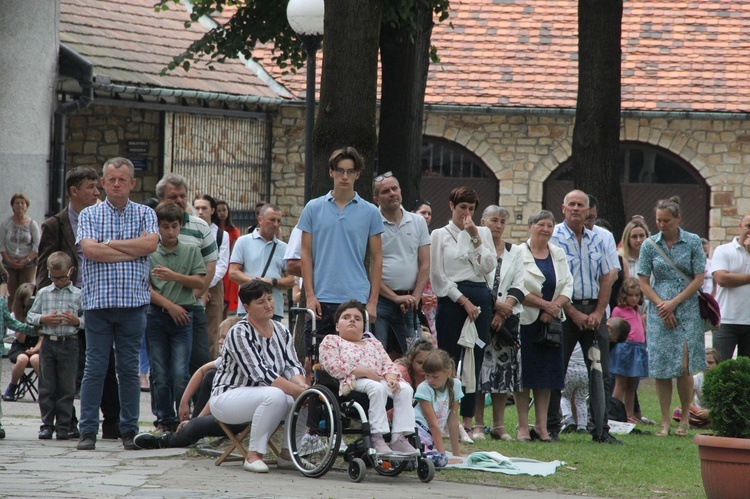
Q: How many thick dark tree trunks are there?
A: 3